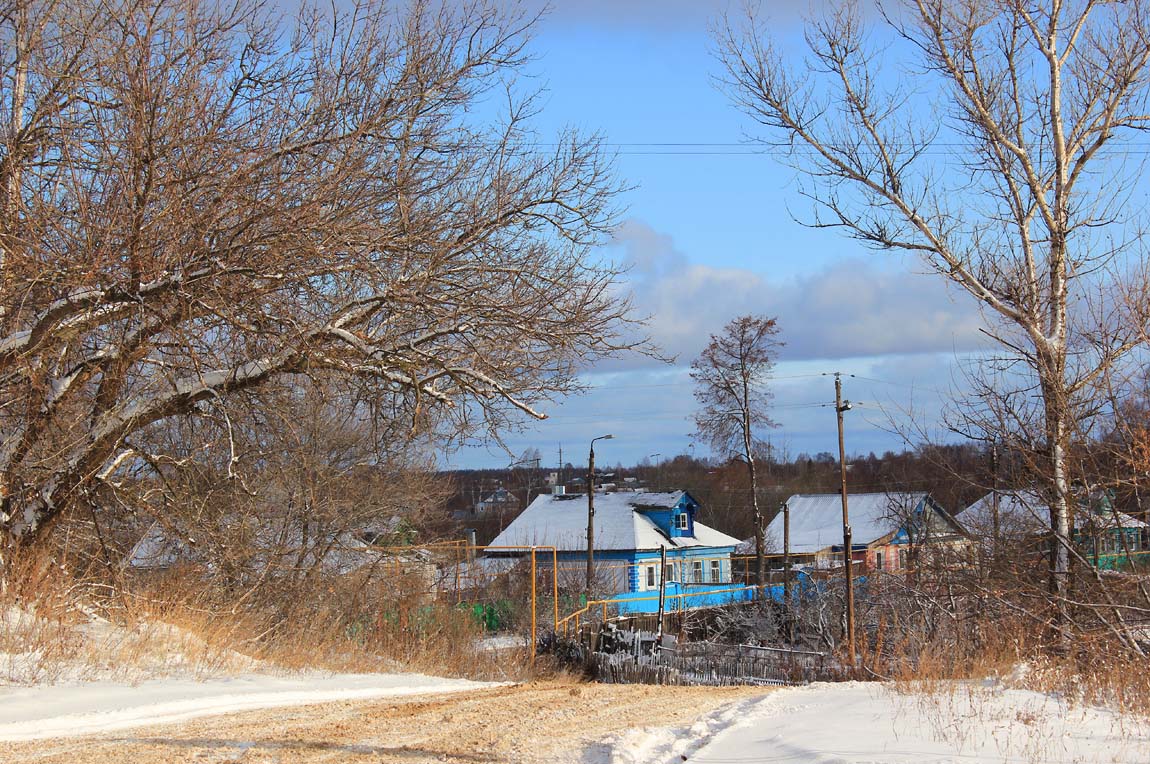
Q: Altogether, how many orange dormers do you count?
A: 0